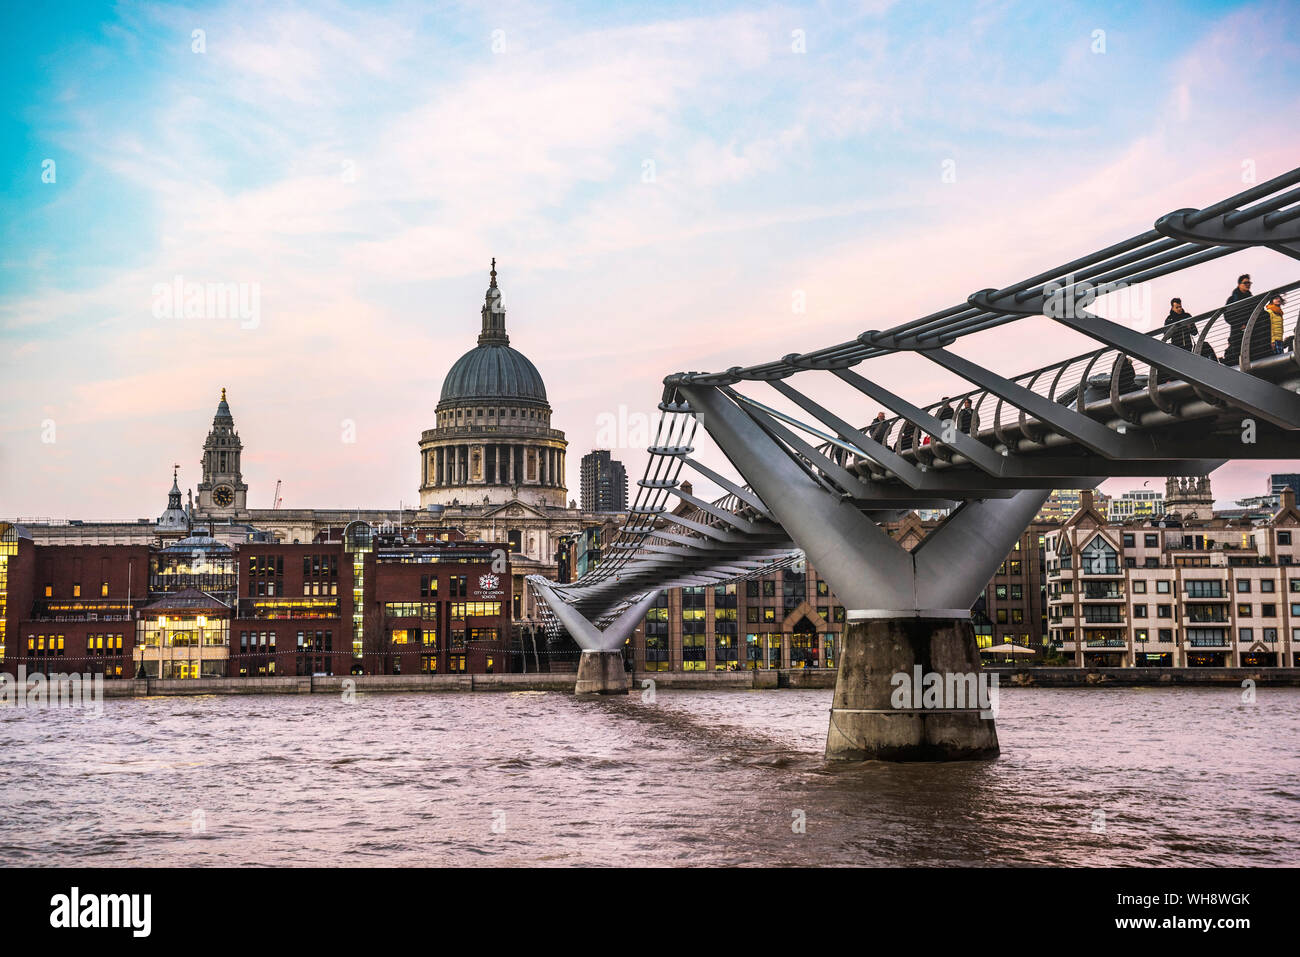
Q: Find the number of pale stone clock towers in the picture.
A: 1